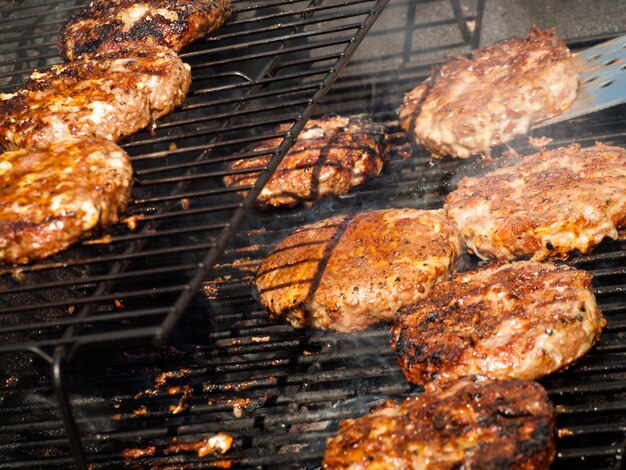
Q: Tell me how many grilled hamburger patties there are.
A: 9